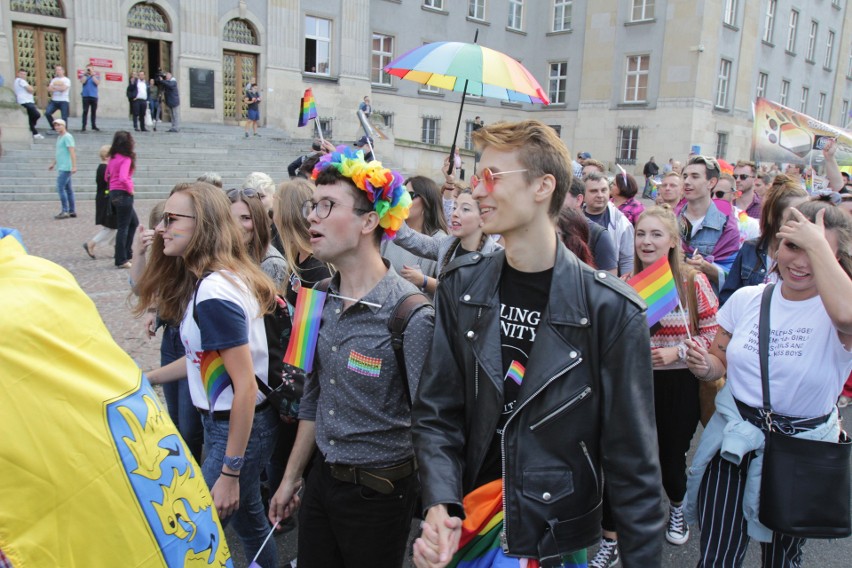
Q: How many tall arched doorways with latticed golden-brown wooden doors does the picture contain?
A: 3